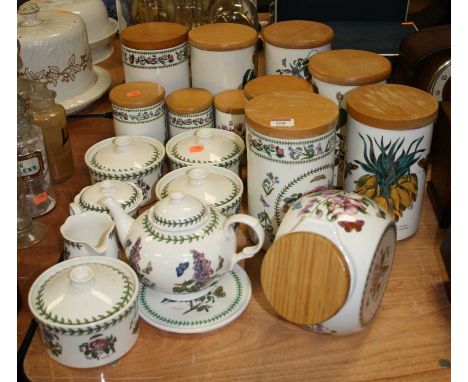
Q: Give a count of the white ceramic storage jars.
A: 11